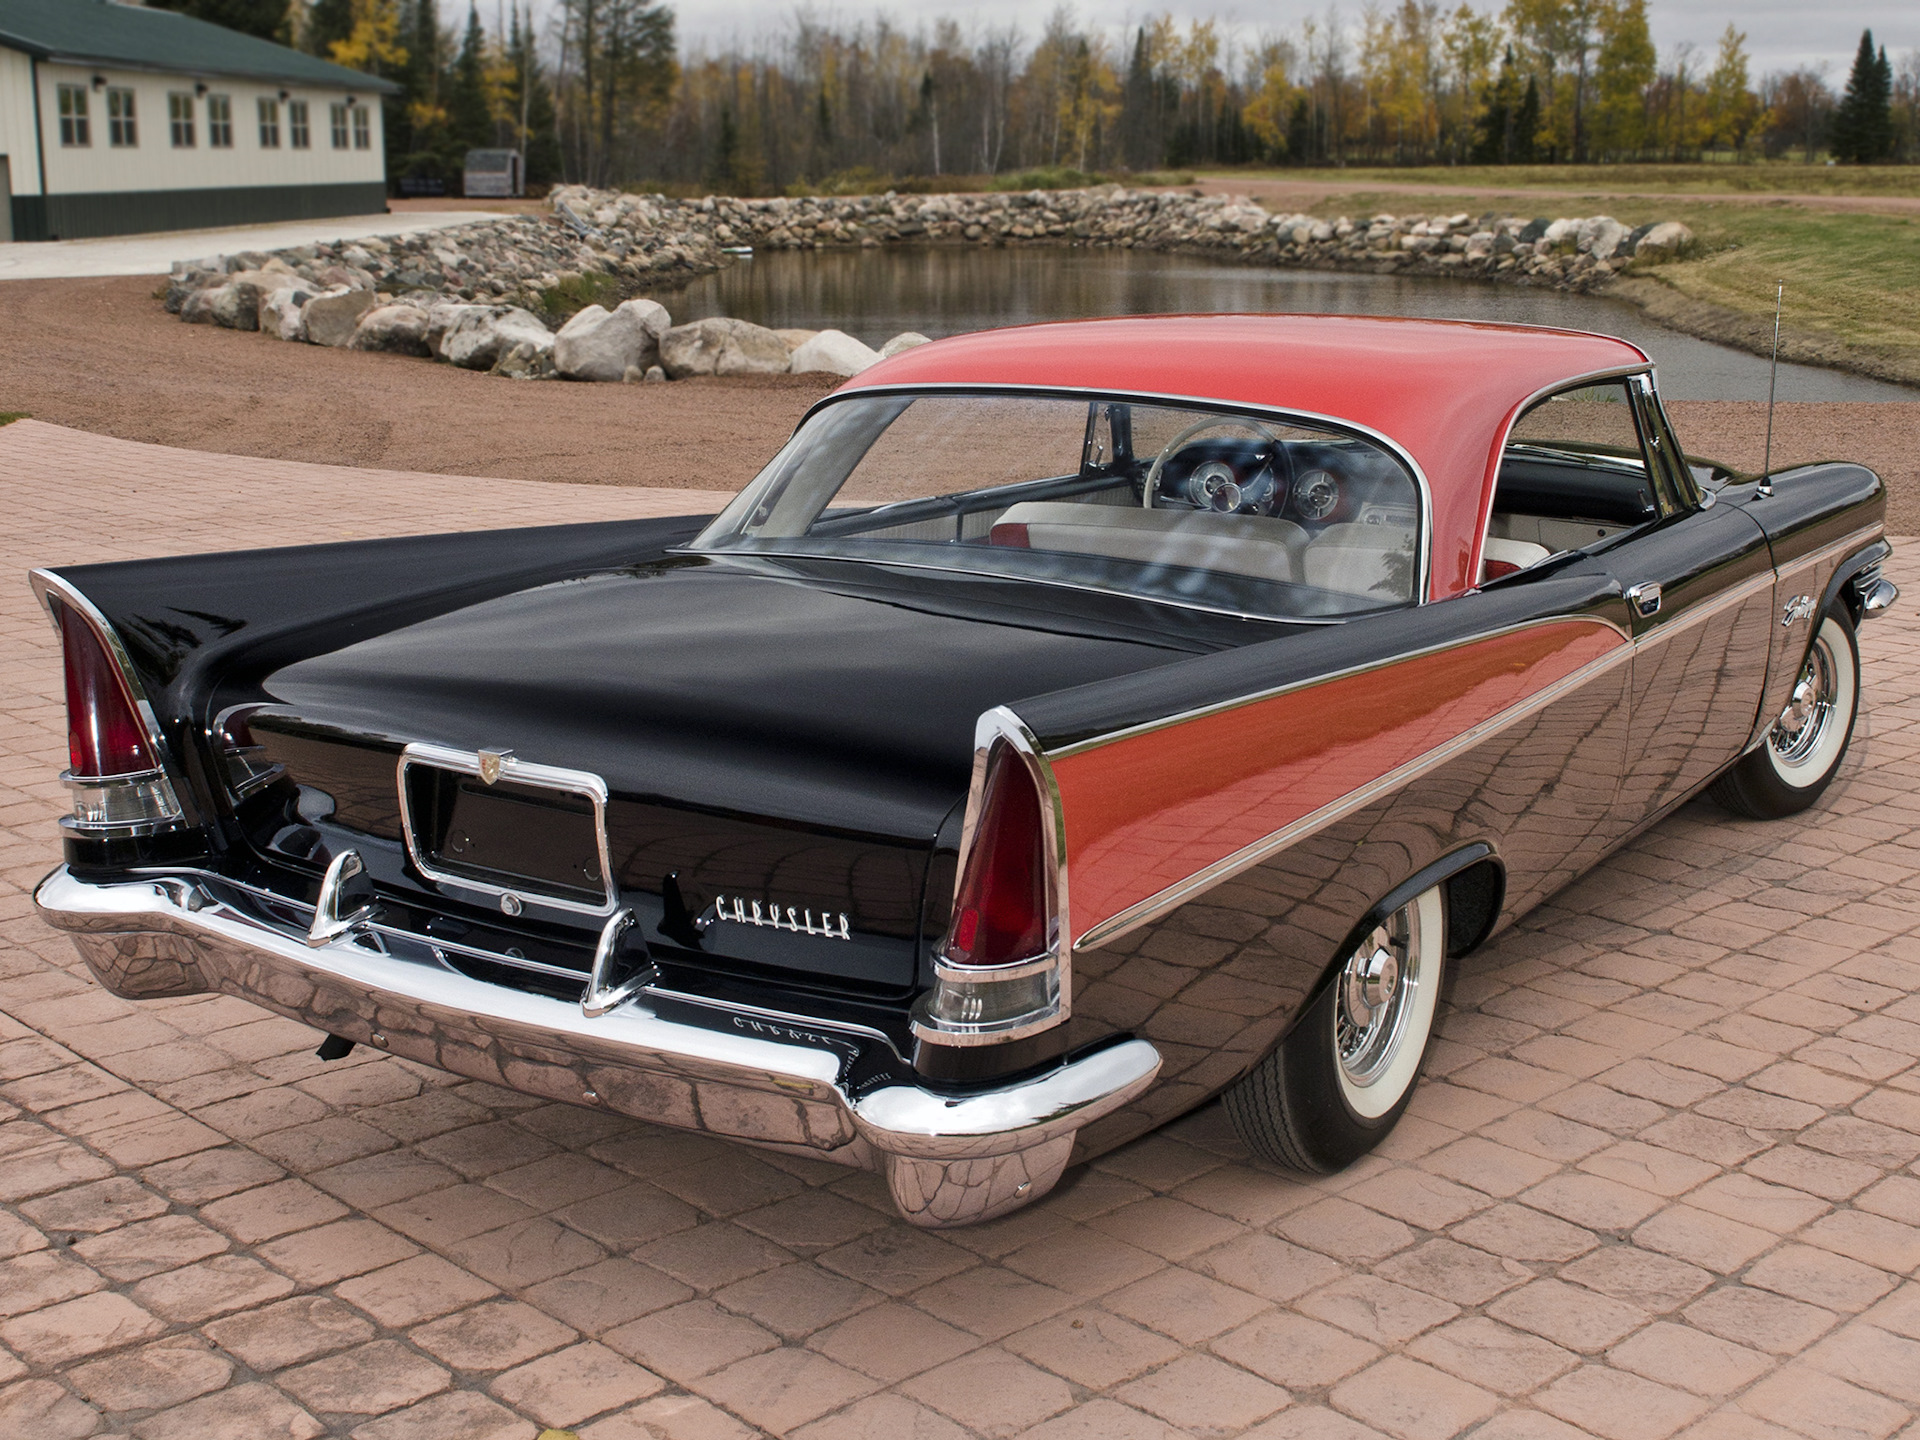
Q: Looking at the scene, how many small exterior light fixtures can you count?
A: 4